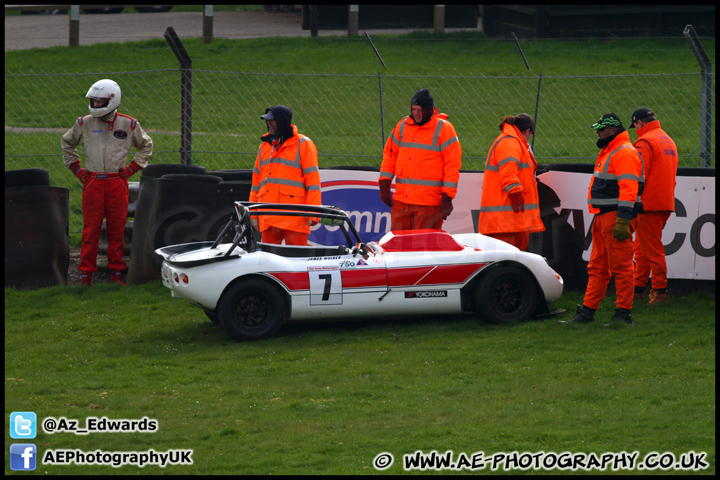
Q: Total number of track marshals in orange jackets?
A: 5